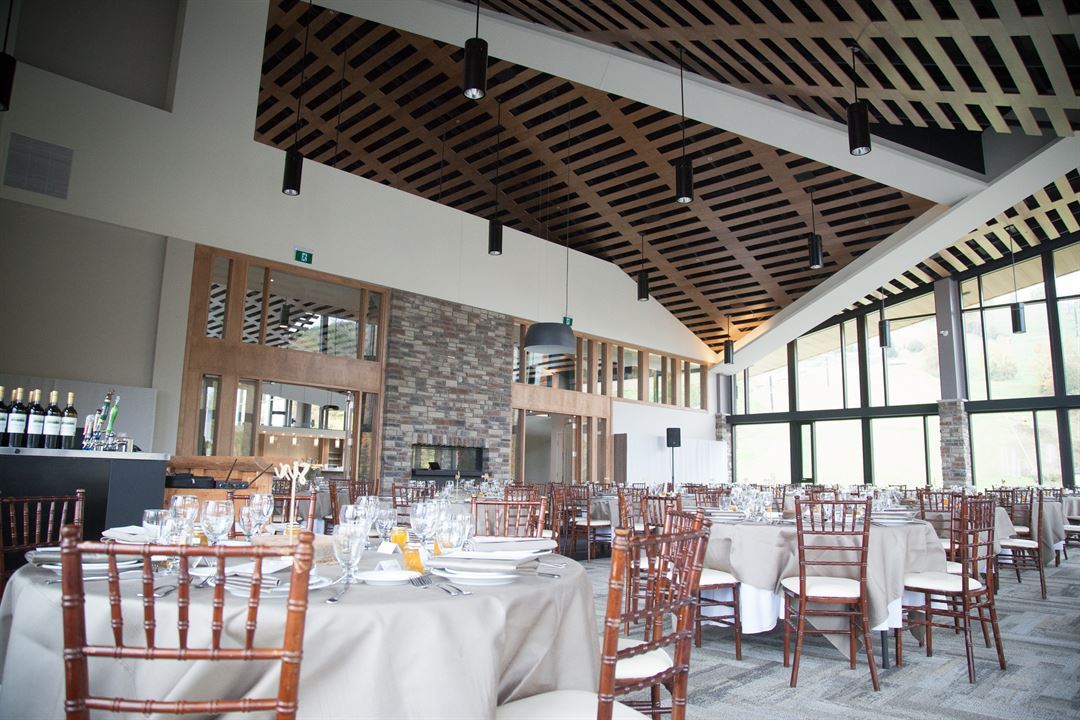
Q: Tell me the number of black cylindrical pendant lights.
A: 11